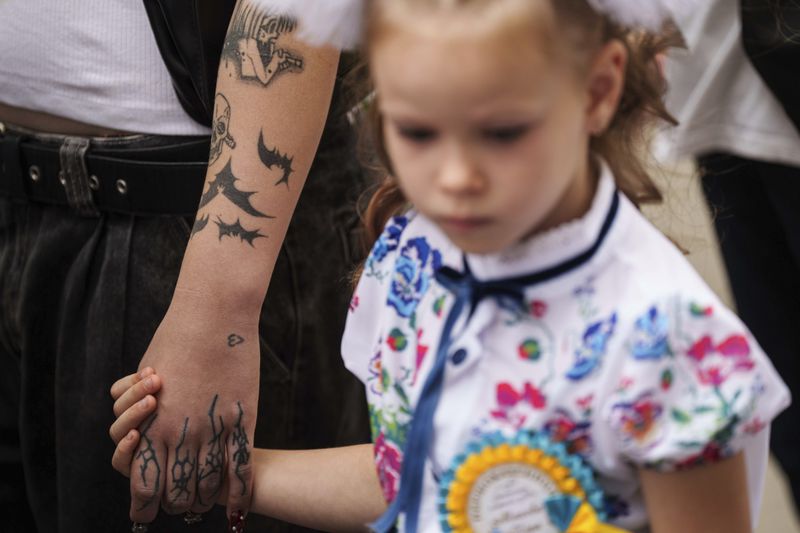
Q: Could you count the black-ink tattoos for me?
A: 11